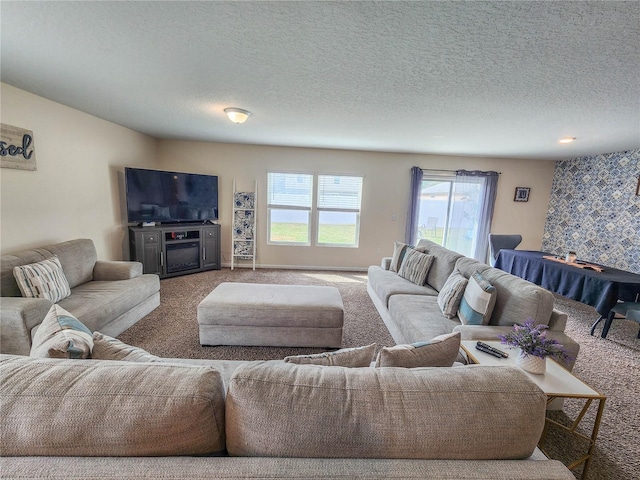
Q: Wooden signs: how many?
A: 1